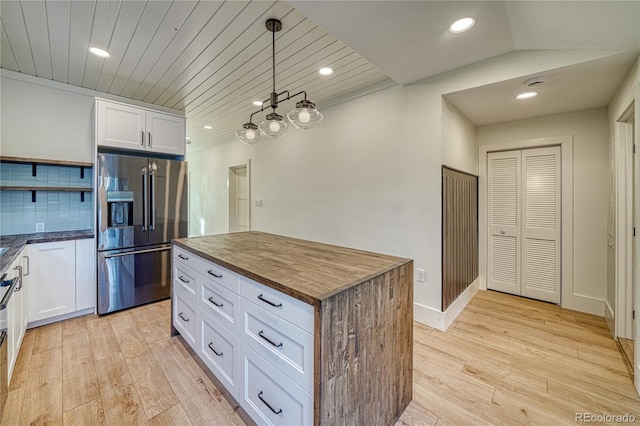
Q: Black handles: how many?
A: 14